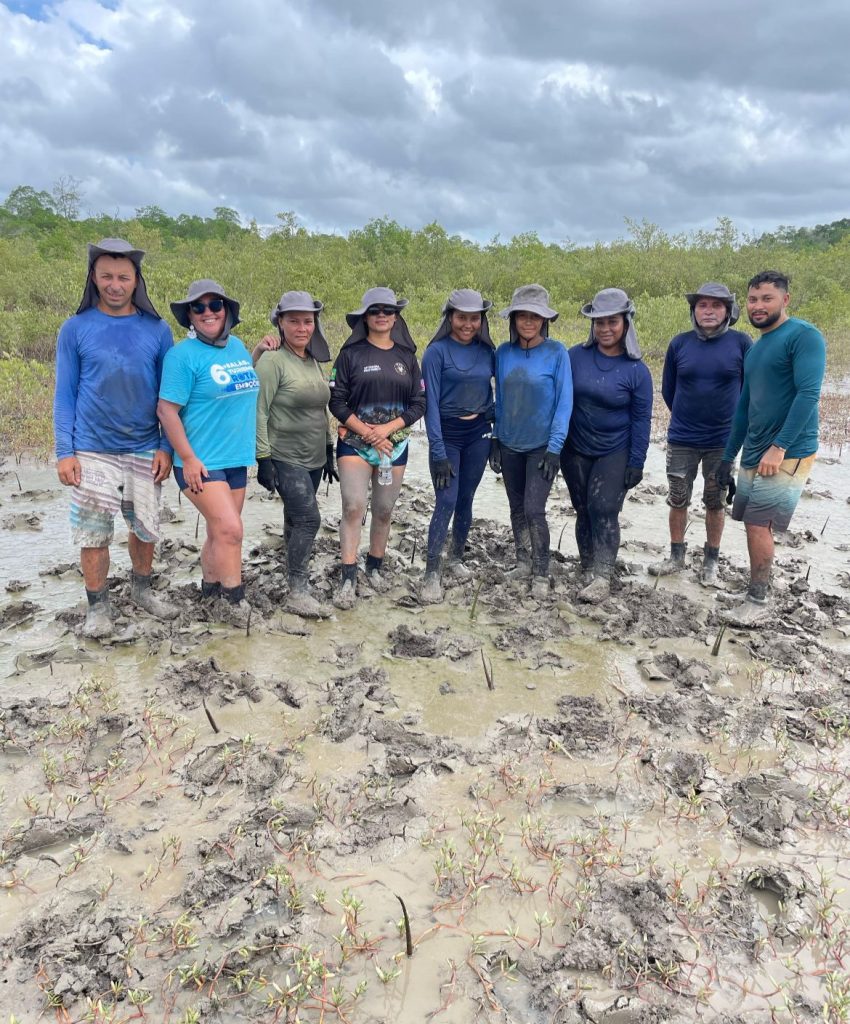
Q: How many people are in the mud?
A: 9